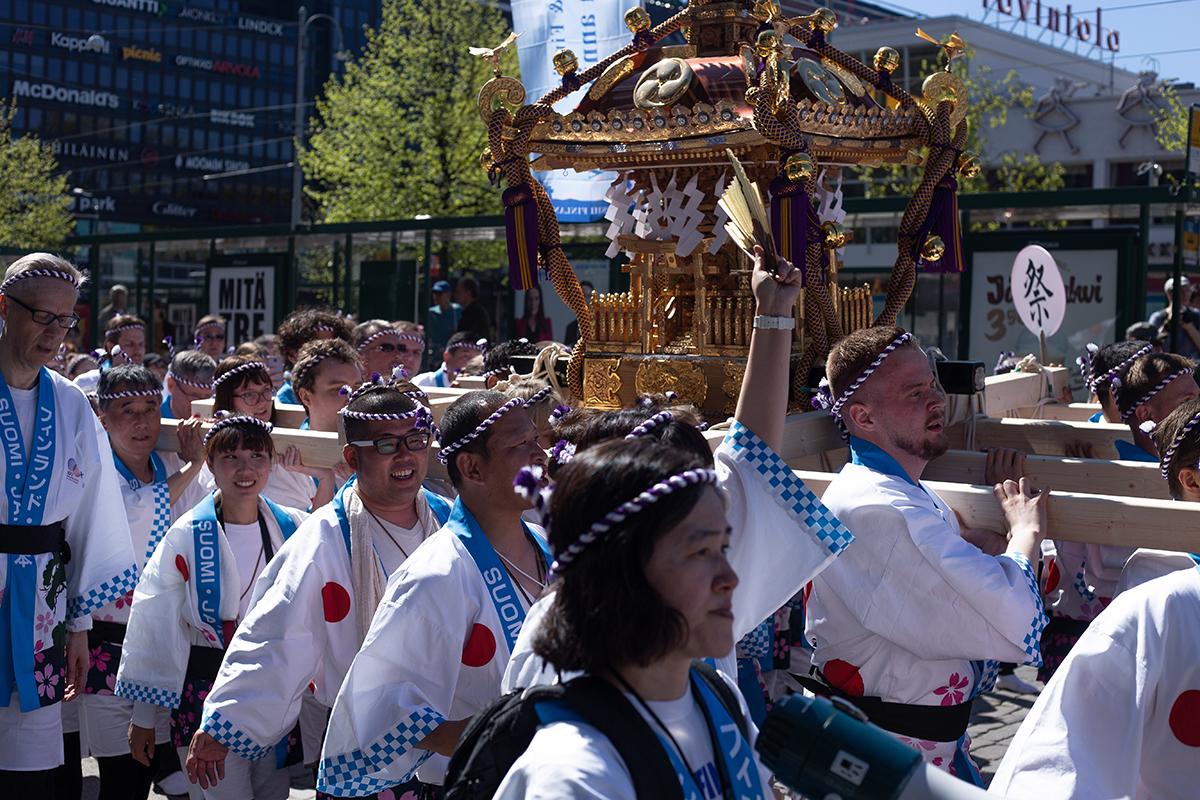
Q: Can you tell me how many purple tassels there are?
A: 3